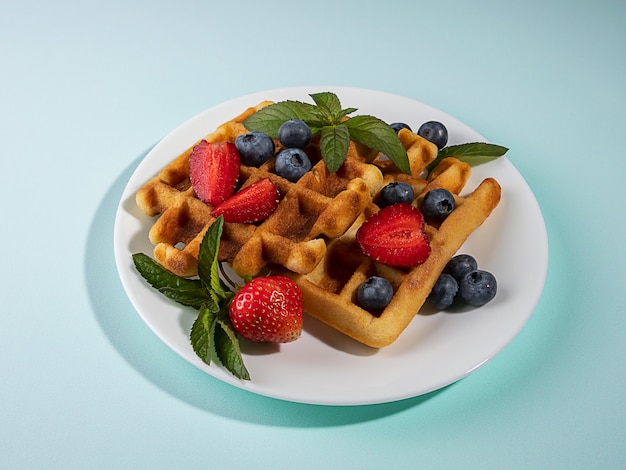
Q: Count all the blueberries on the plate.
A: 11